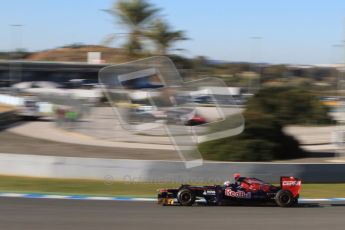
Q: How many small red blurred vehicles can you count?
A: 1